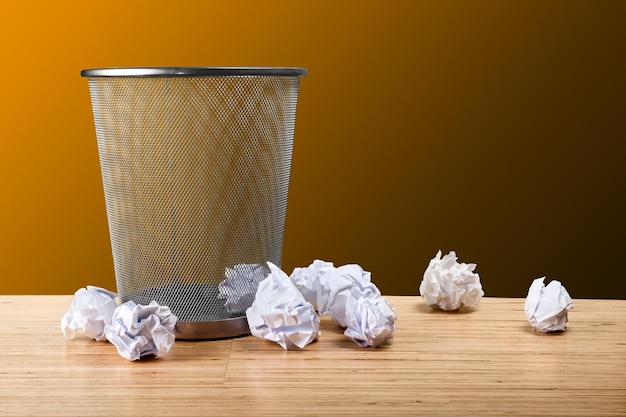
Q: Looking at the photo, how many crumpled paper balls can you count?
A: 9